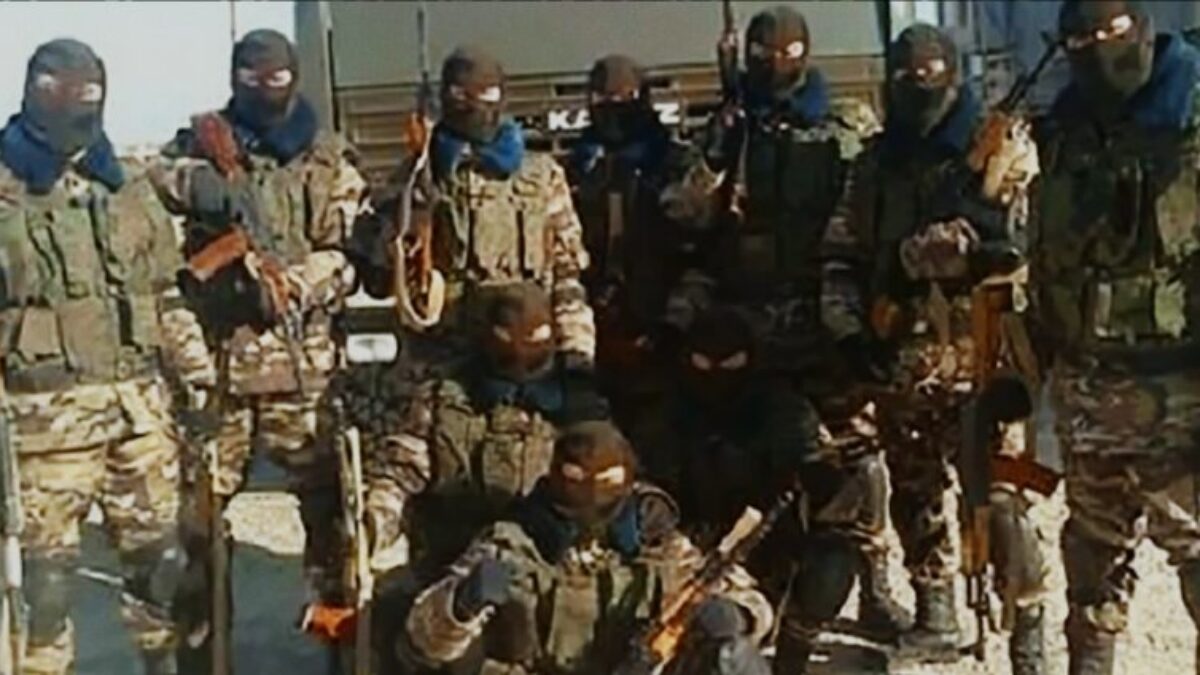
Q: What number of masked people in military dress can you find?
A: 10